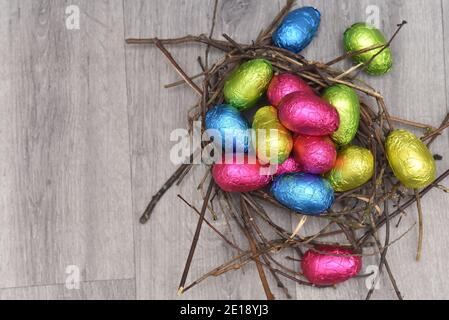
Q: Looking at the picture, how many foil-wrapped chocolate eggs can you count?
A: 15